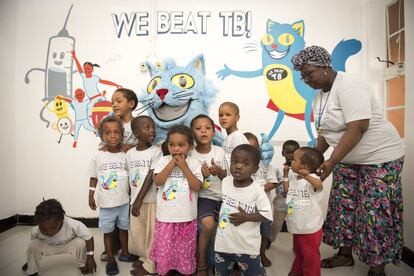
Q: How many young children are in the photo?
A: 11